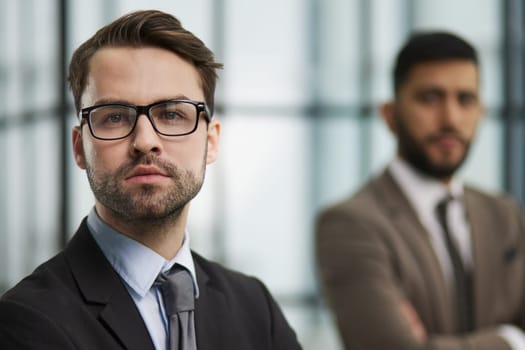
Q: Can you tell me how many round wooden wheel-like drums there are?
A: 0